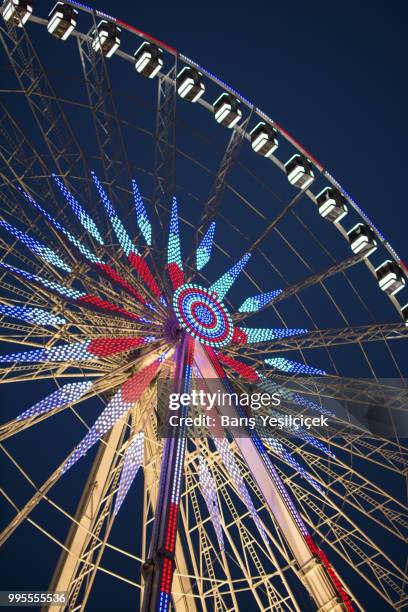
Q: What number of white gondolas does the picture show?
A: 12